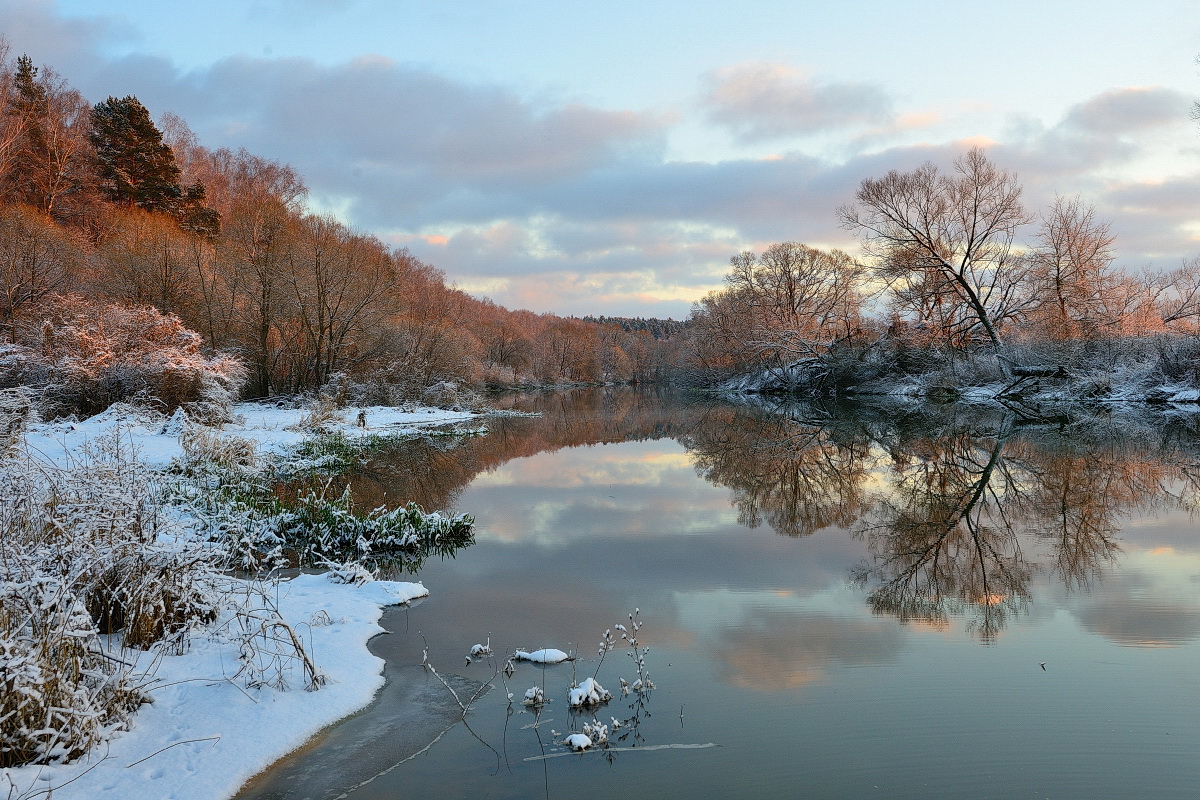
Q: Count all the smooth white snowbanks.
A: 2